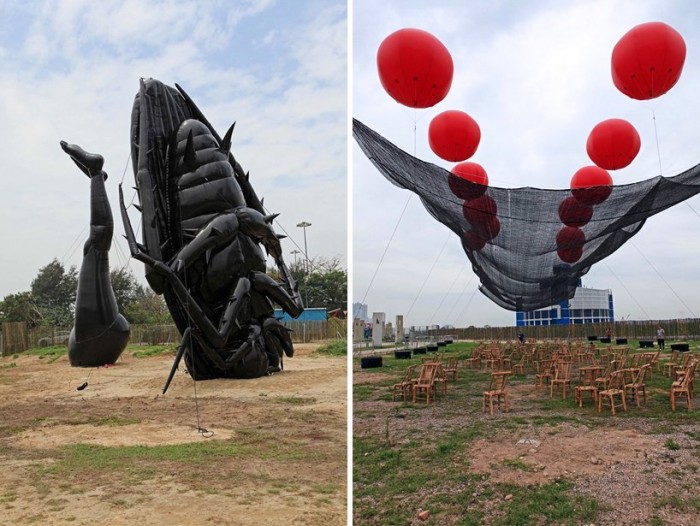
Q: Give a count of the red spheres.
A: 12